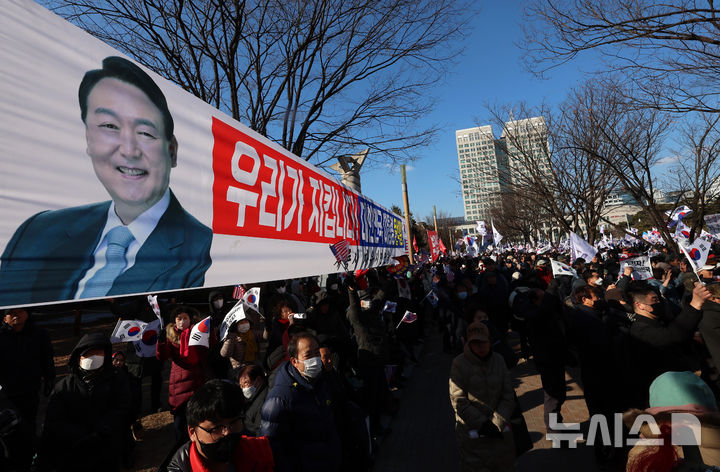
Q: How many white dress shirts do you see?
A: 1